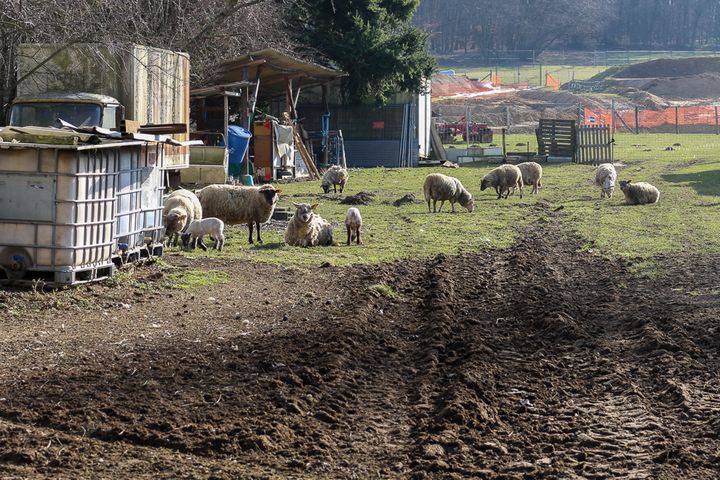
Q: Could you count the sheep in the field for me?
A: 11